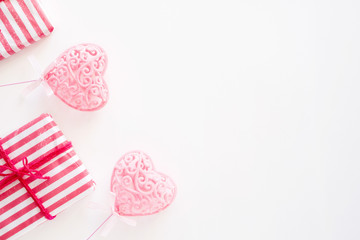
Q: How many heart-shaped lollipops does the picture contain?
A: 2